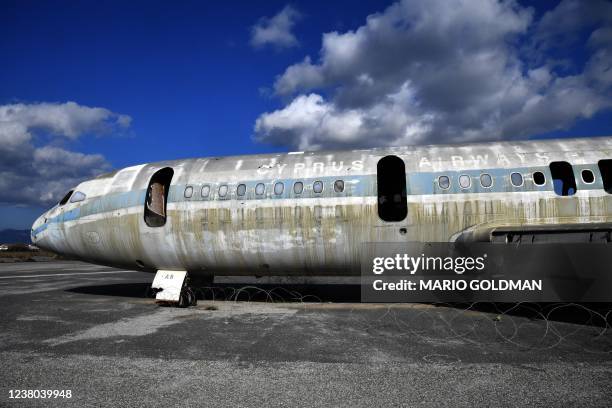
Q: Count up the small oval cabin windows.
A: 15